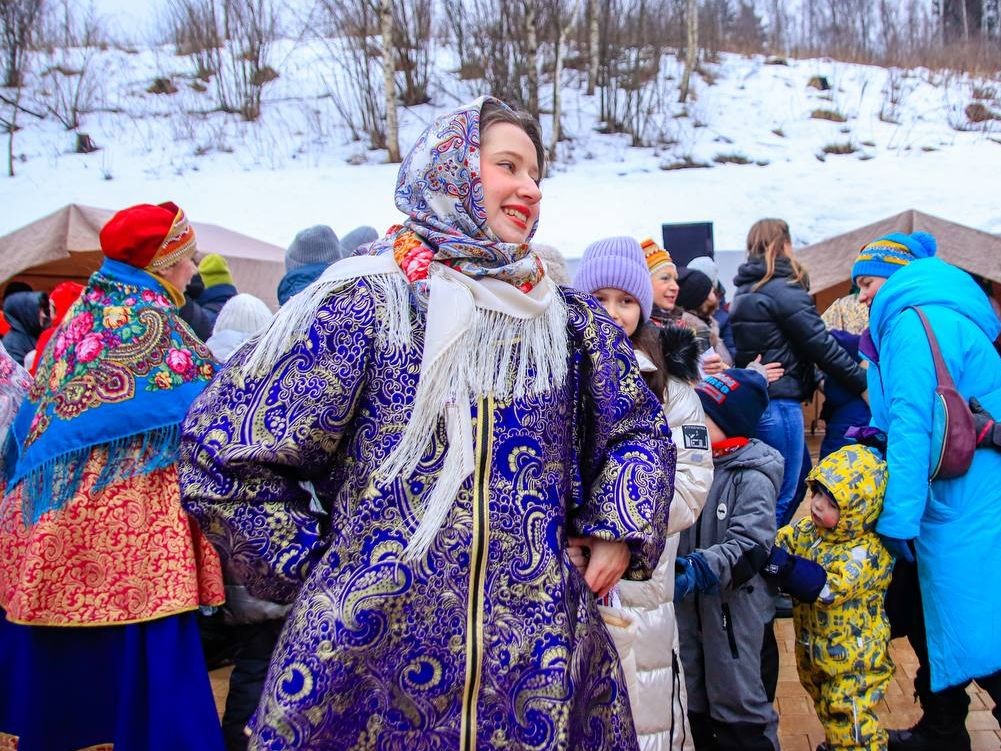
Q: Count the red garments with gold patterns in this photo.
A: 1